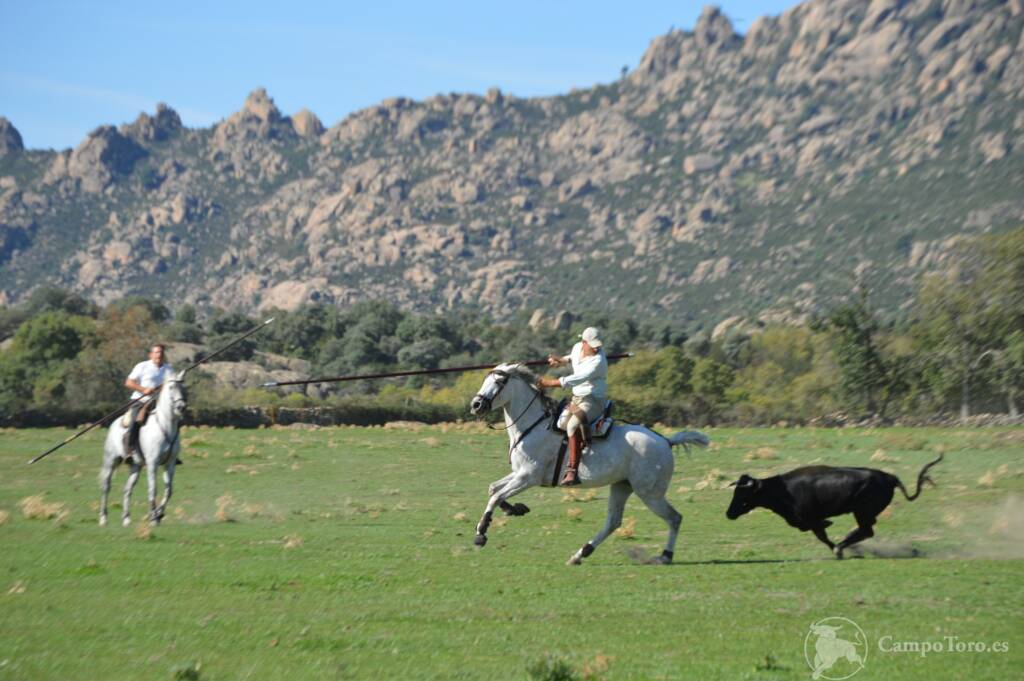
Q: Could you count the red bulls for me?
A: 0